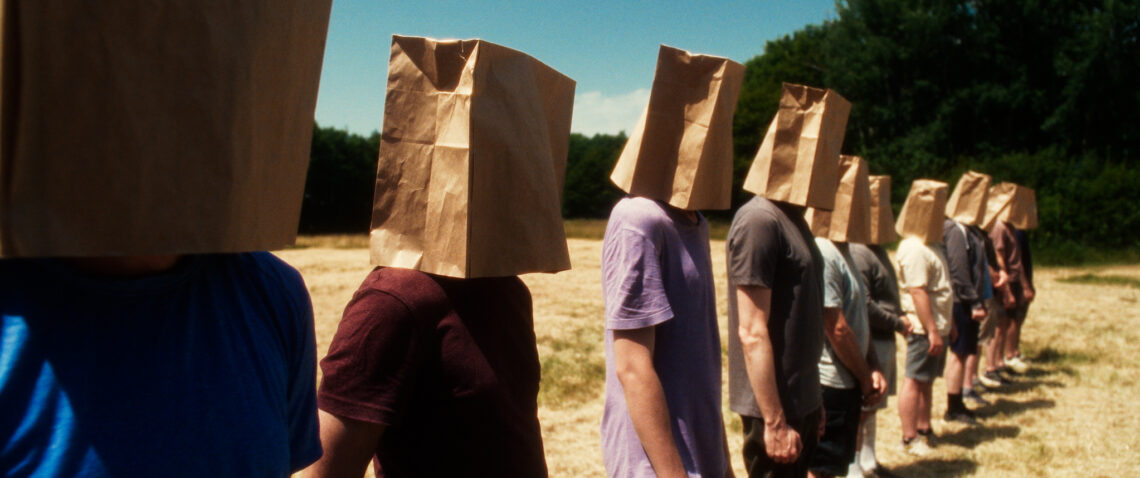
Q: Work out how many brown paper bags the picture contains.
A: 10